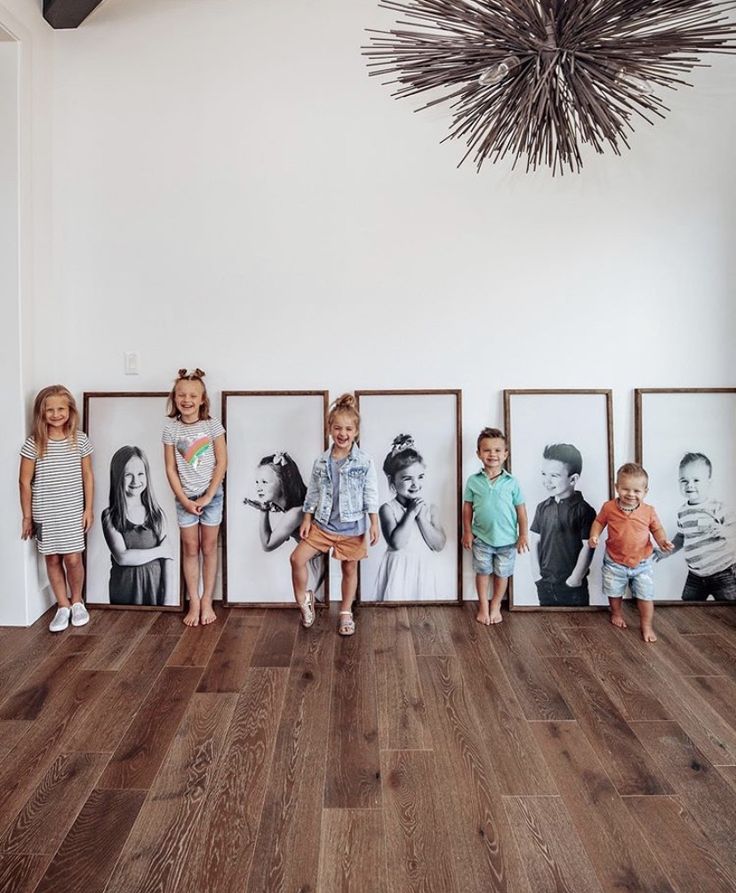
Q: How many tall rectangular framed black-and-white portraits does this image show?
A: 5